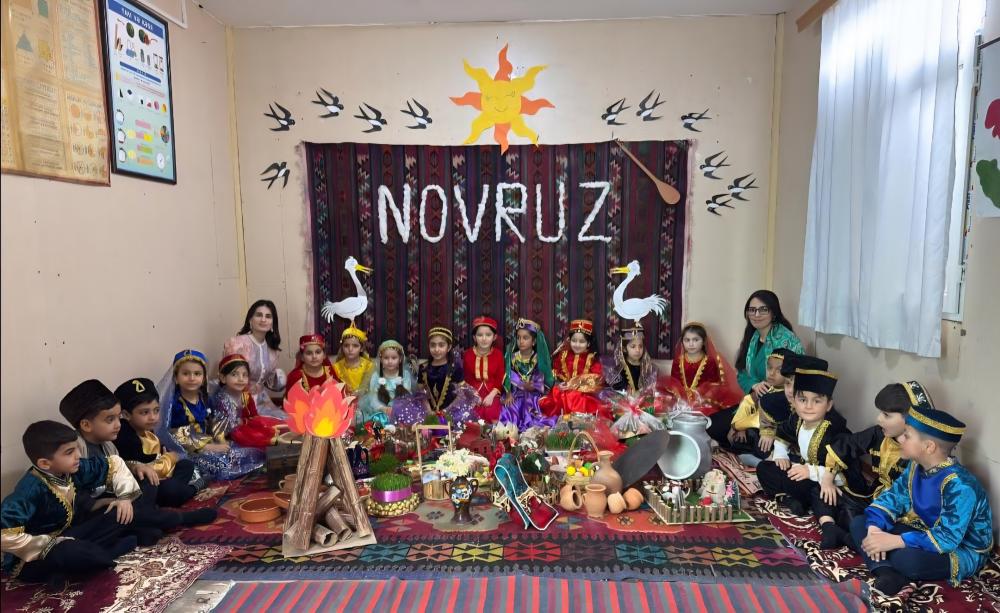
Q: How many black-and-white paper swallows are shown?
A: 11